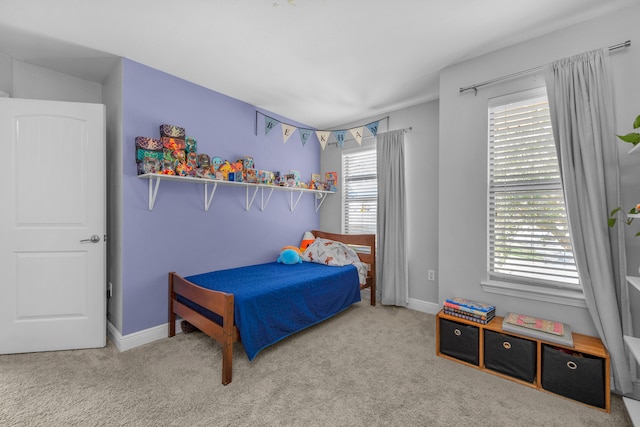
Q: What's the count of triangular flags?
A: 7